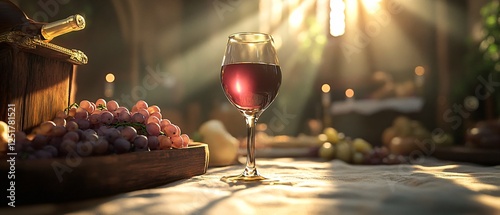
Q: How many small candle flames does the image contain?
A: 4